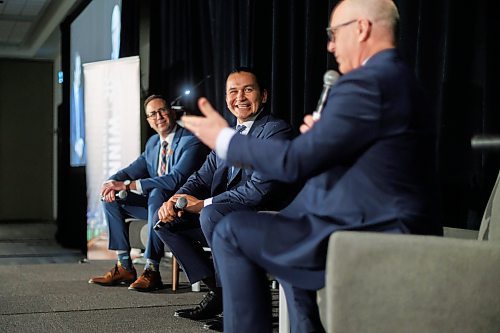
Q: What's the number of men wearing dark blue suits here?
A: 2